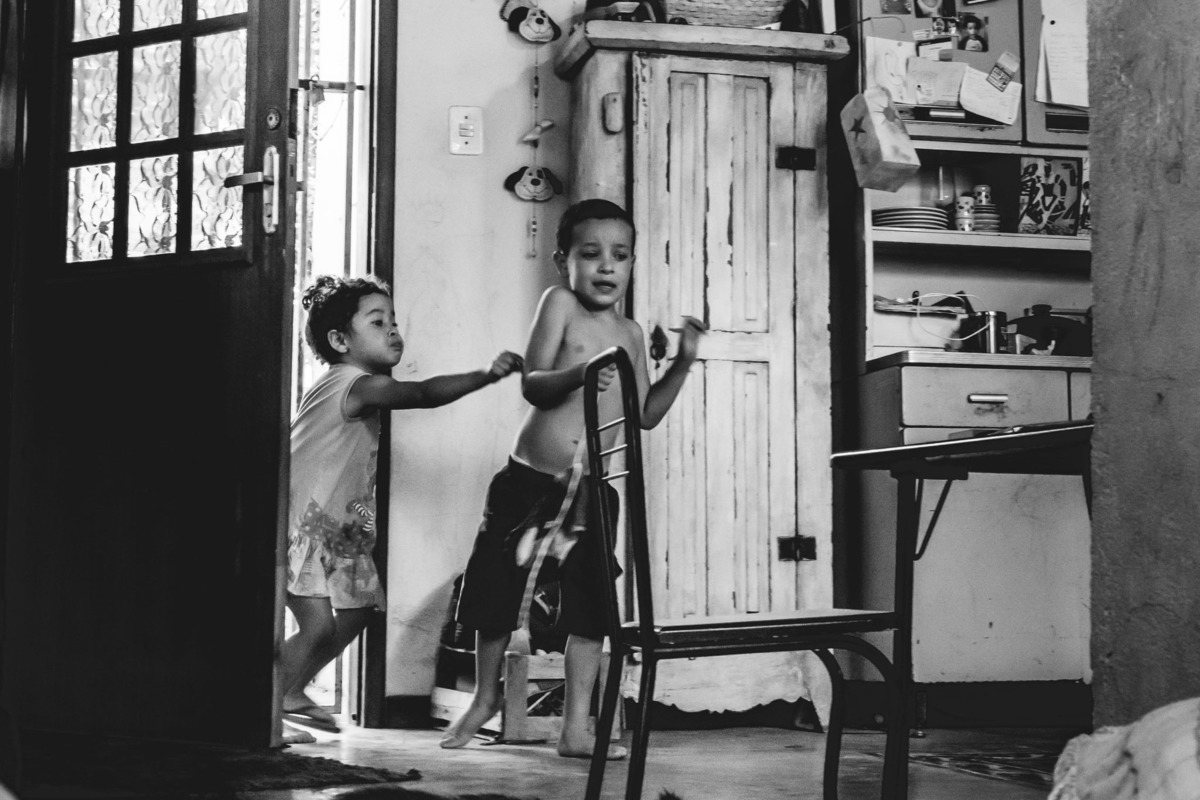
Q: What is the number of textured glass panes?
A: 9